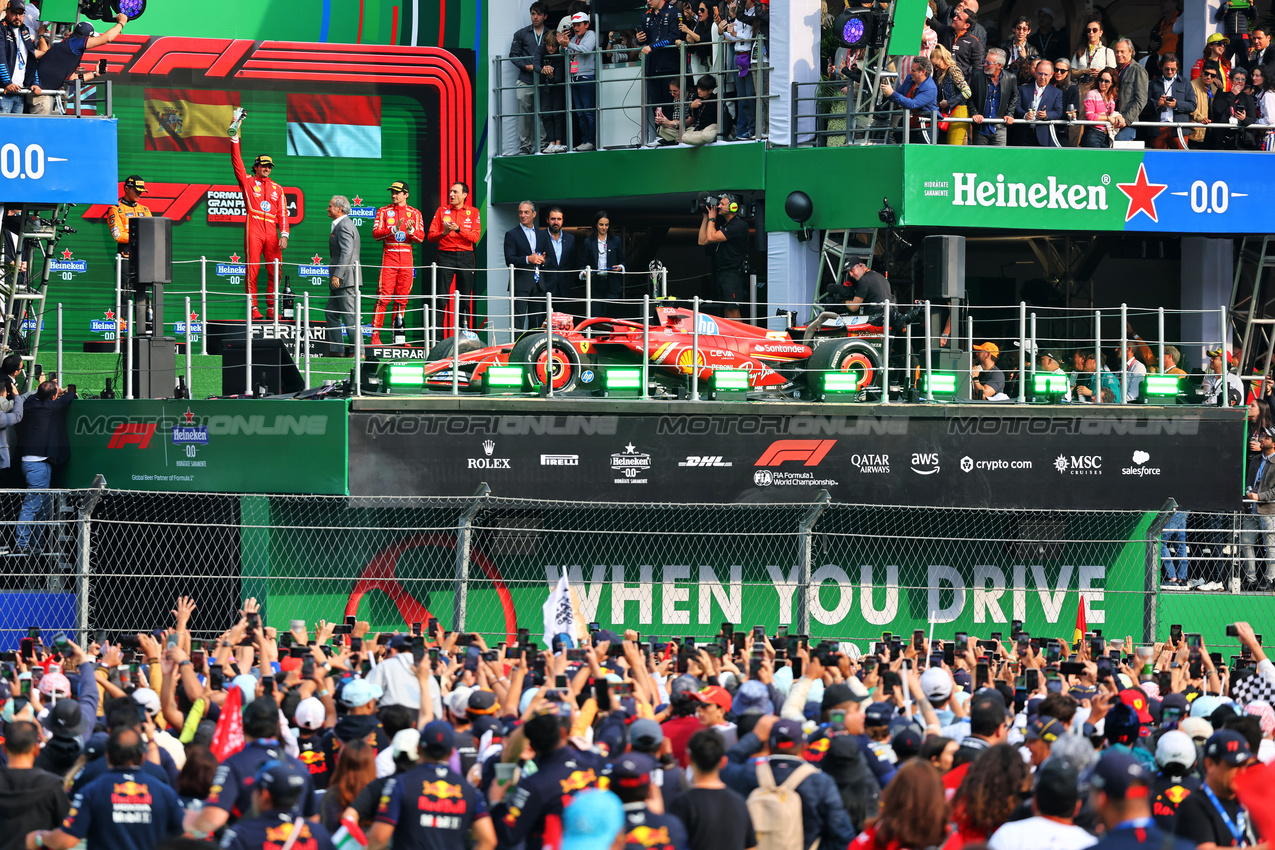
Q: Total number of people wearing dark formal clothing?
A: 3